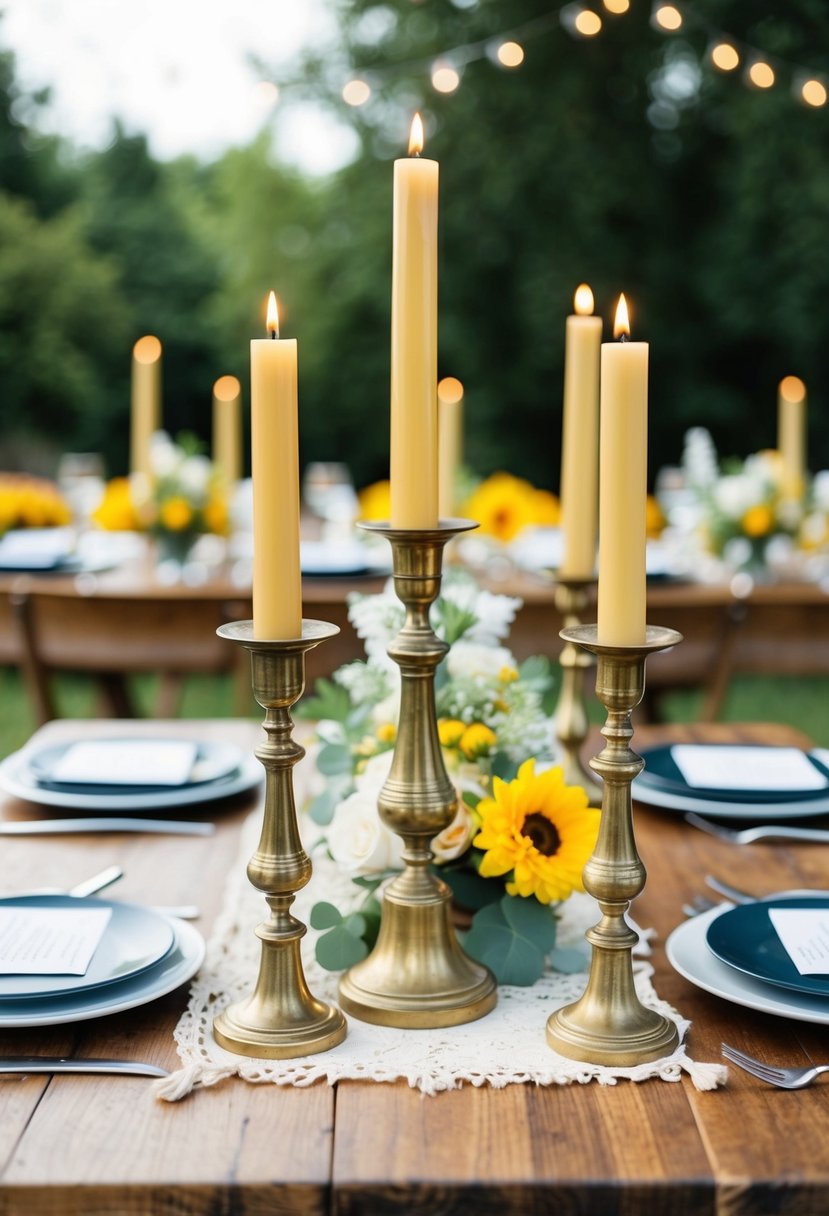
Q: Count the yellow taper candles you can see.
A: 8